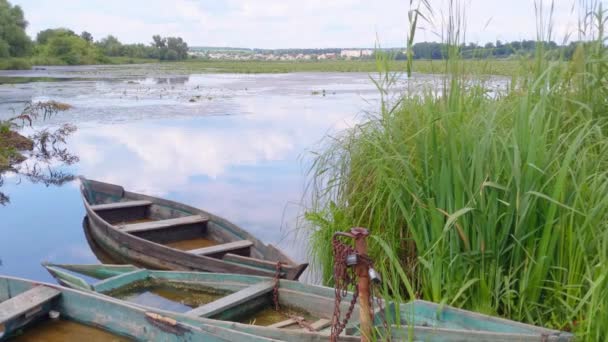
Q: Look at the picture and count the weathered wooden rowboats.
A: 3